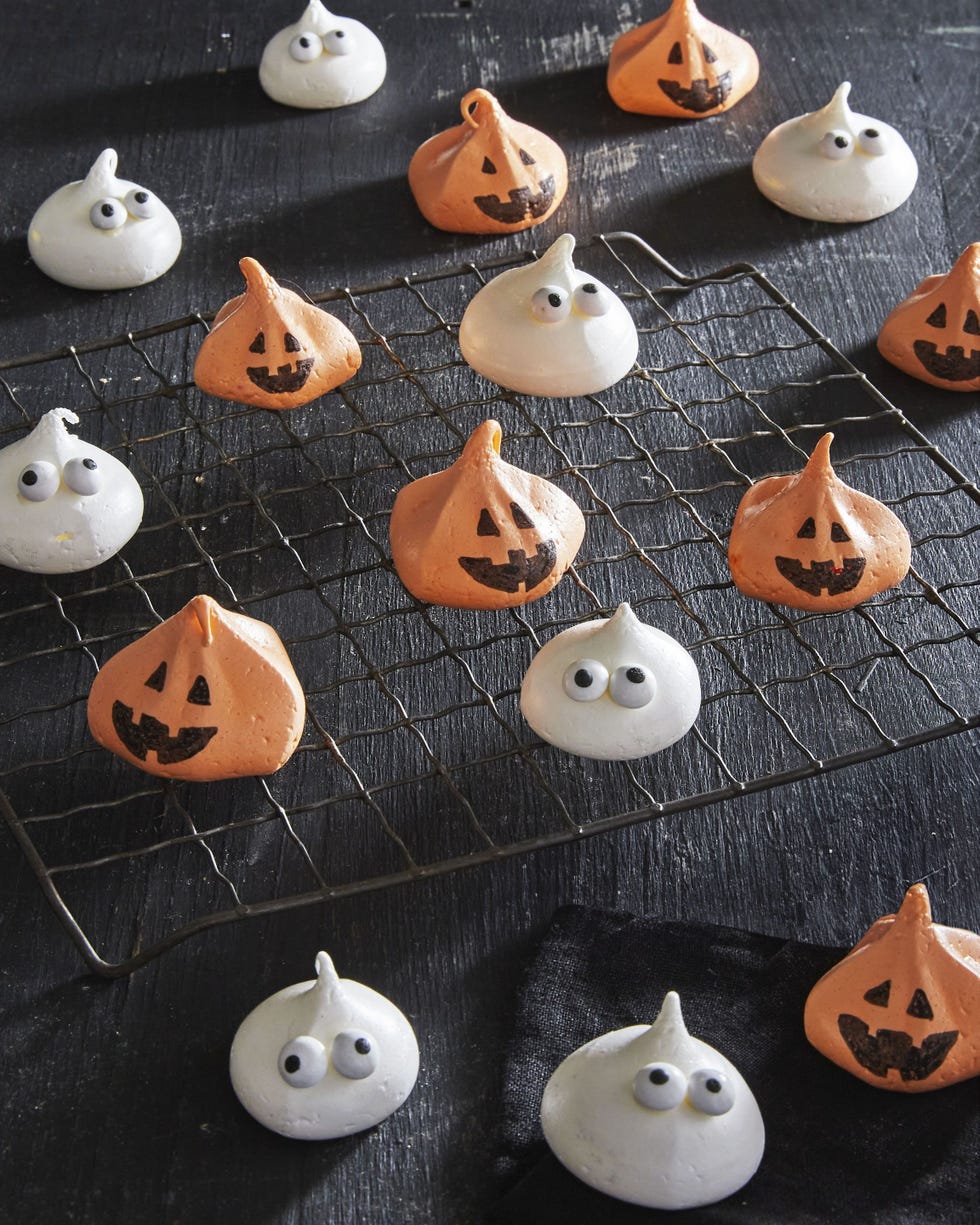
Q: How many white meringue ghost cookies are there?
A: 8